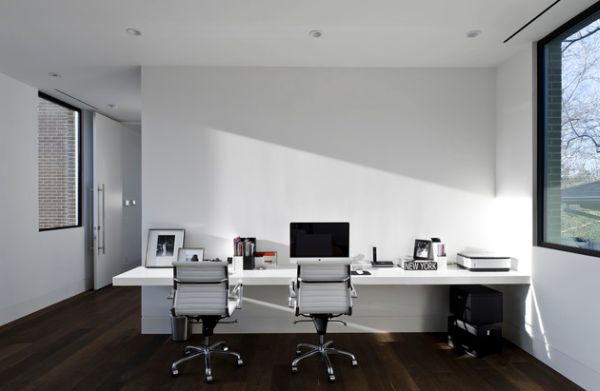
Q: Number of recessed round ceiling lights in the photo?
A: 5